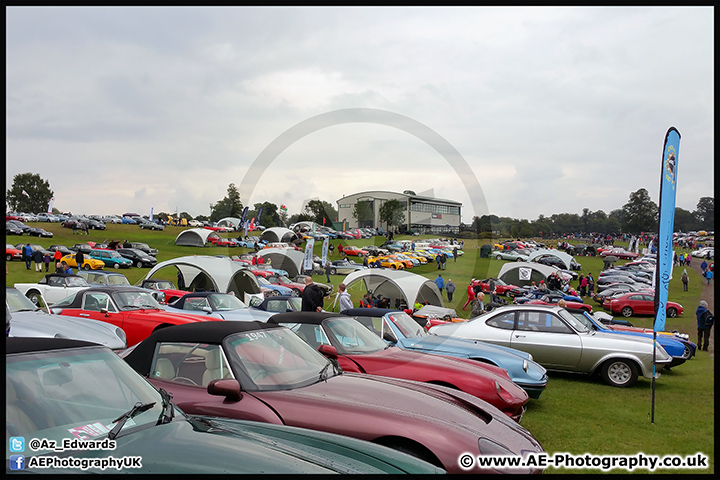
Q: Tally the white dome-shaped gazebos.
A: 9